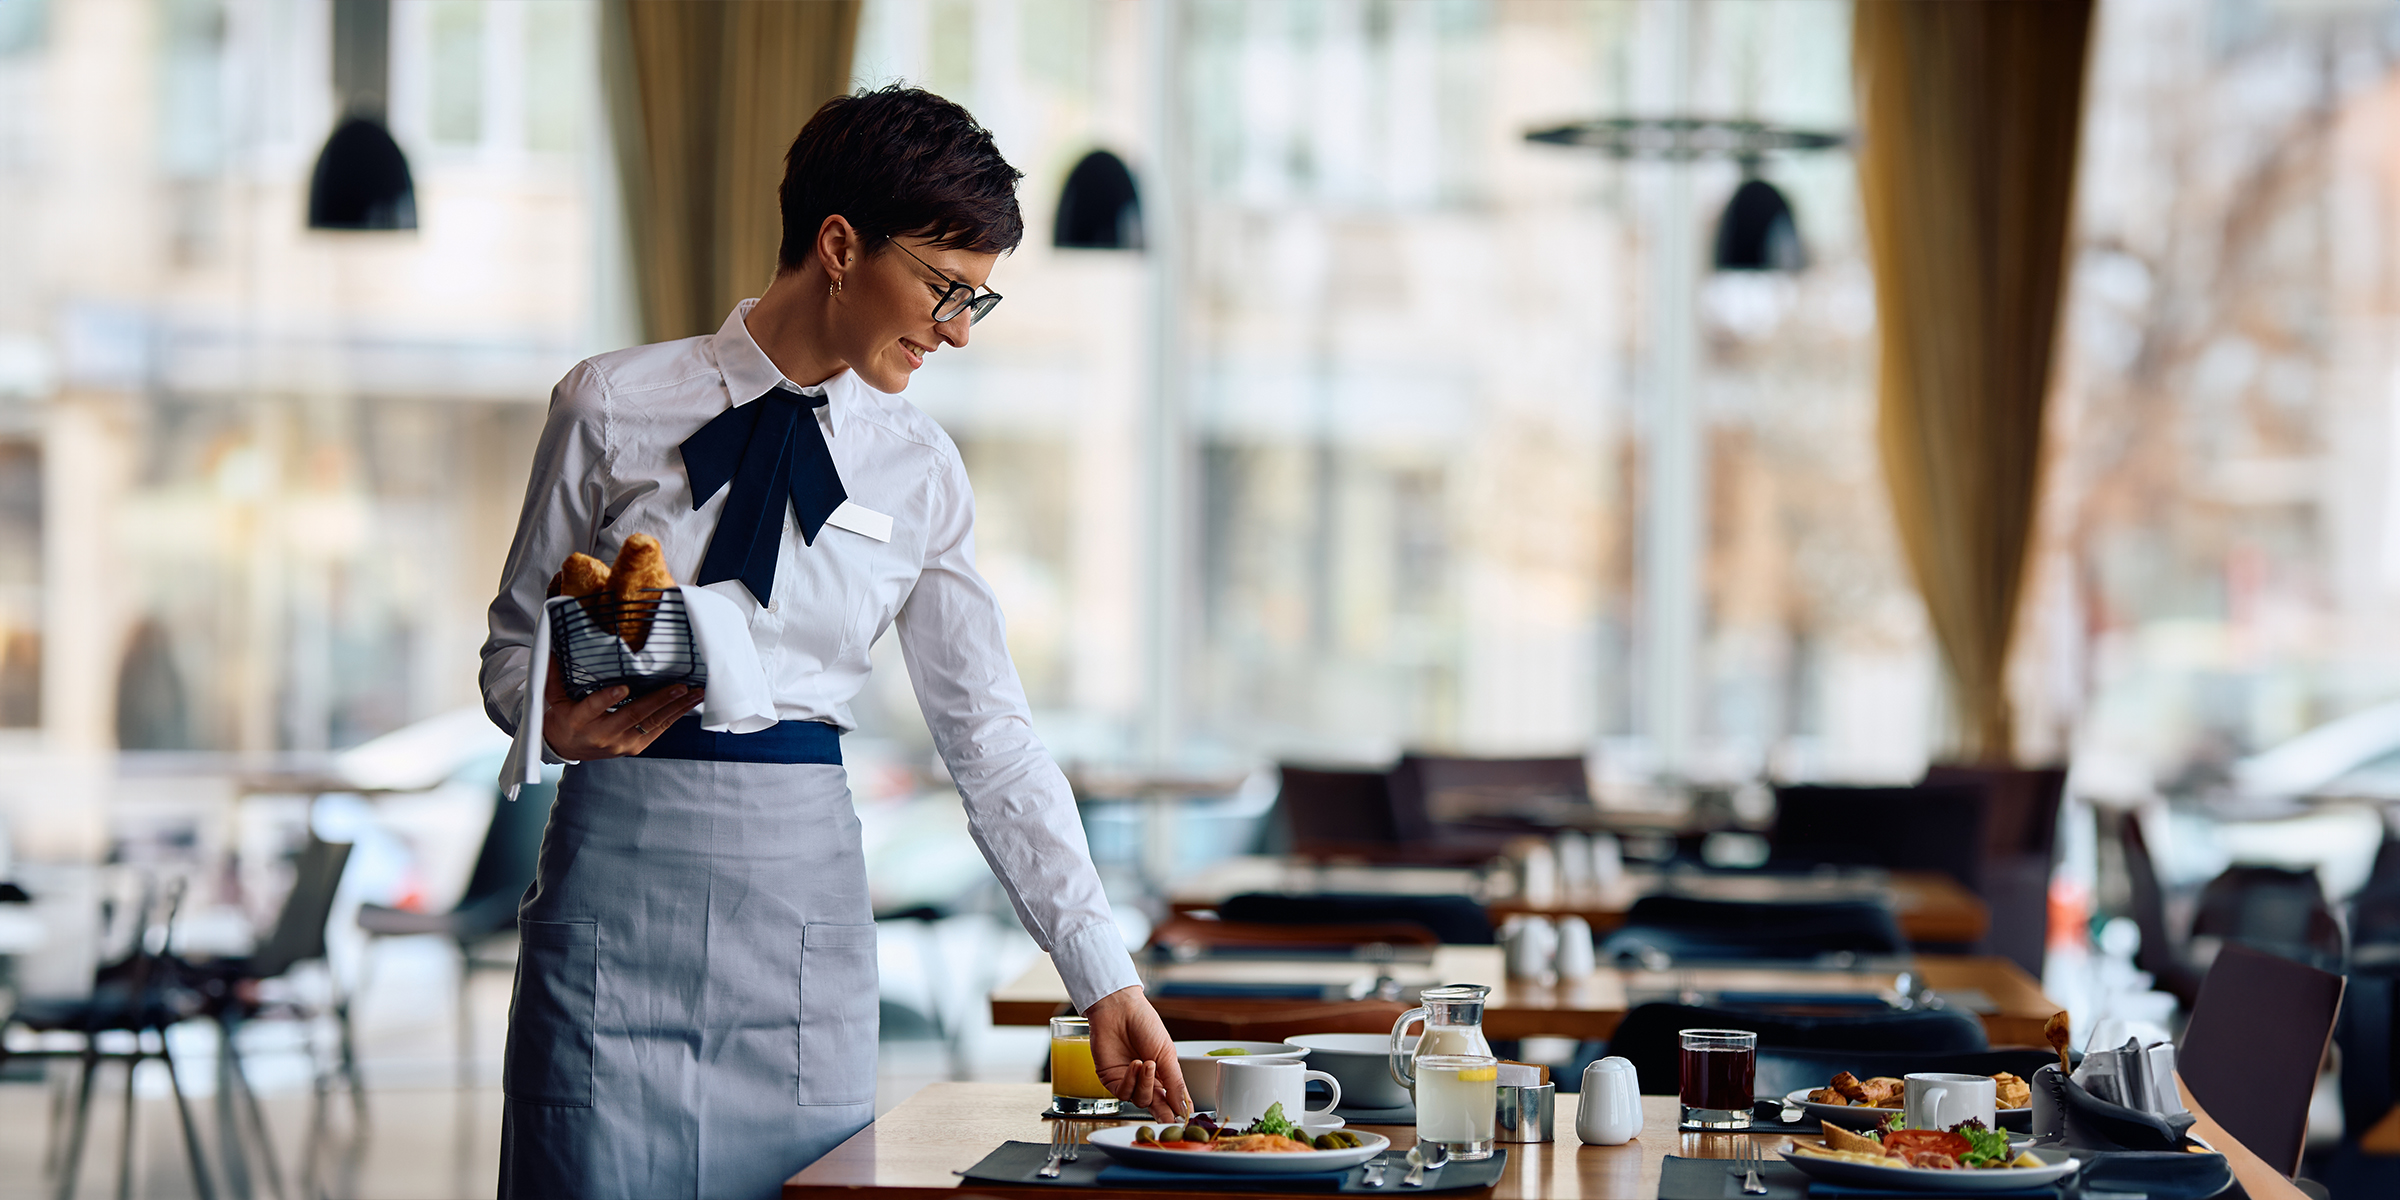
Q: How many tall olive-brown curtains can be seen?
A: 2